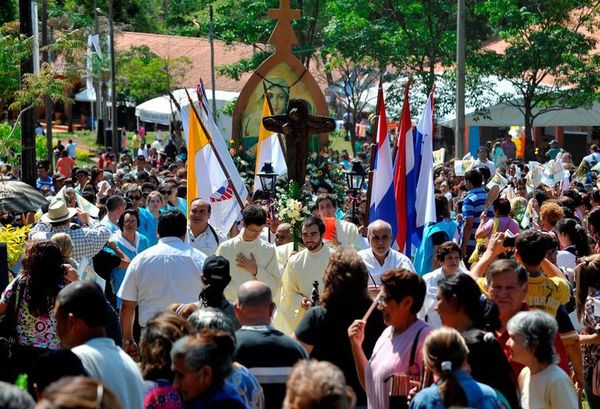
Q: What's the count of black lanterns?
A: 2